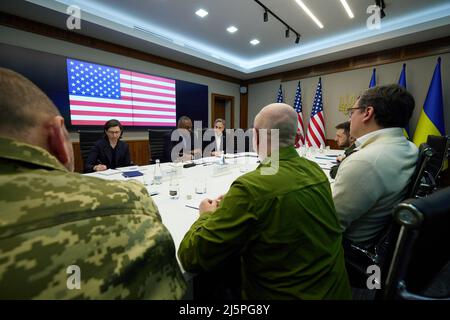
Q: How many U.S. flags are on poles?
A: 3